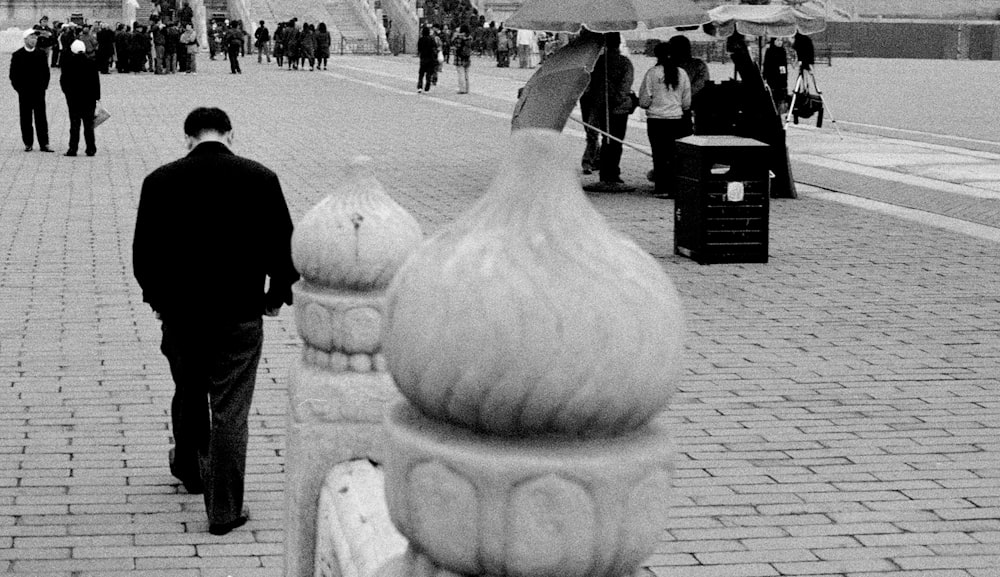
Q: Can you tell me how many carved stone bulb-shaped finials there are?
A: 2